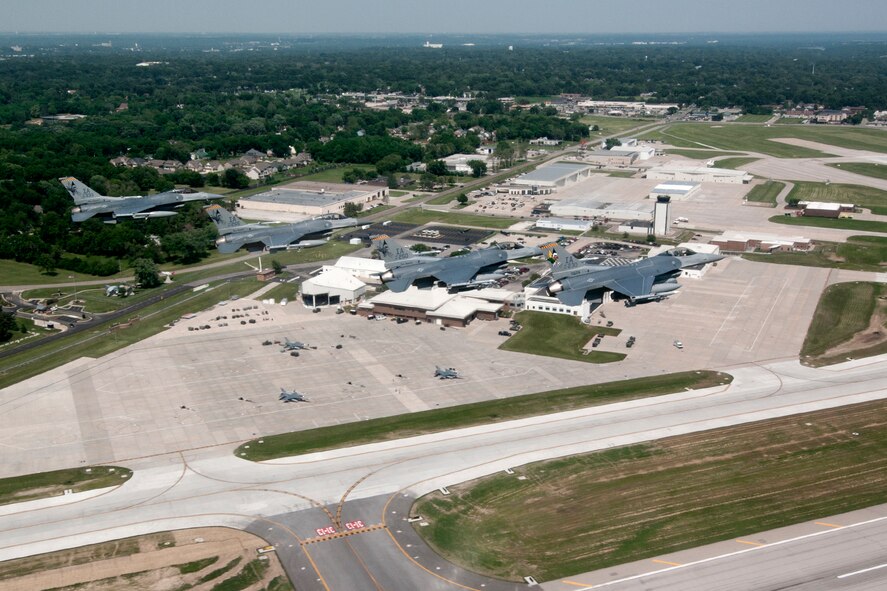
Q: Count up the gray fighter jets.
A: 7